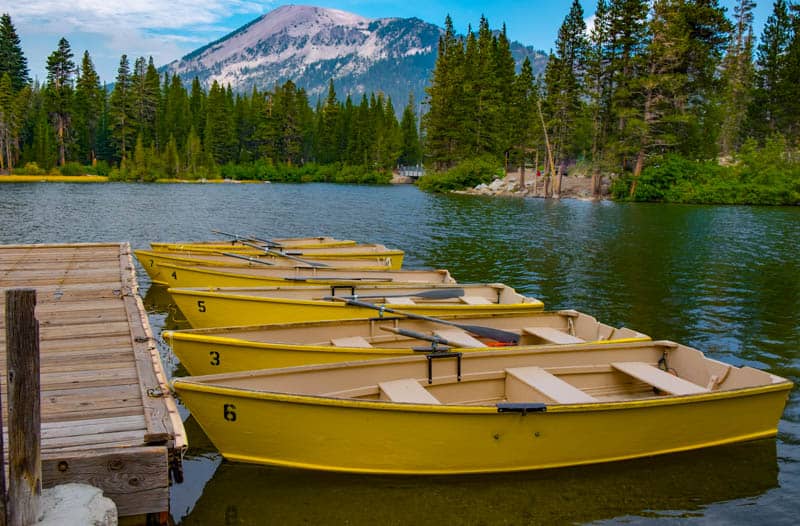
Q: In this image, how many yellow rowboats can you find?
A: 7